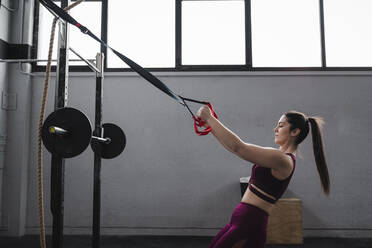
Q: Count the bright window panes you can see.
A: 5